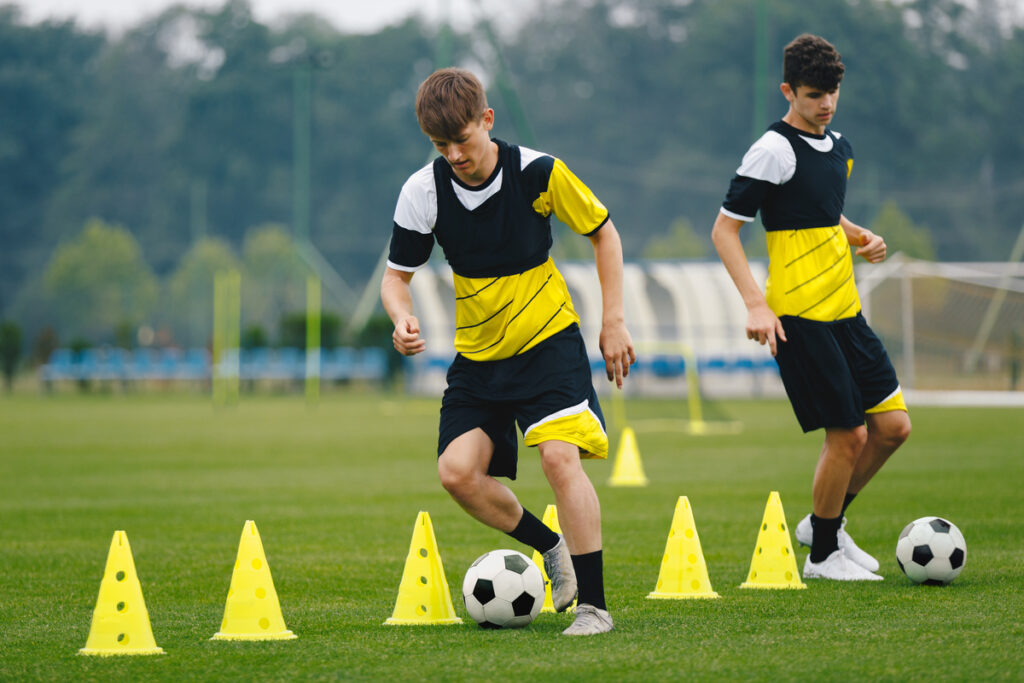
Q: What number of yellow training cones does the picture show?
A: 7